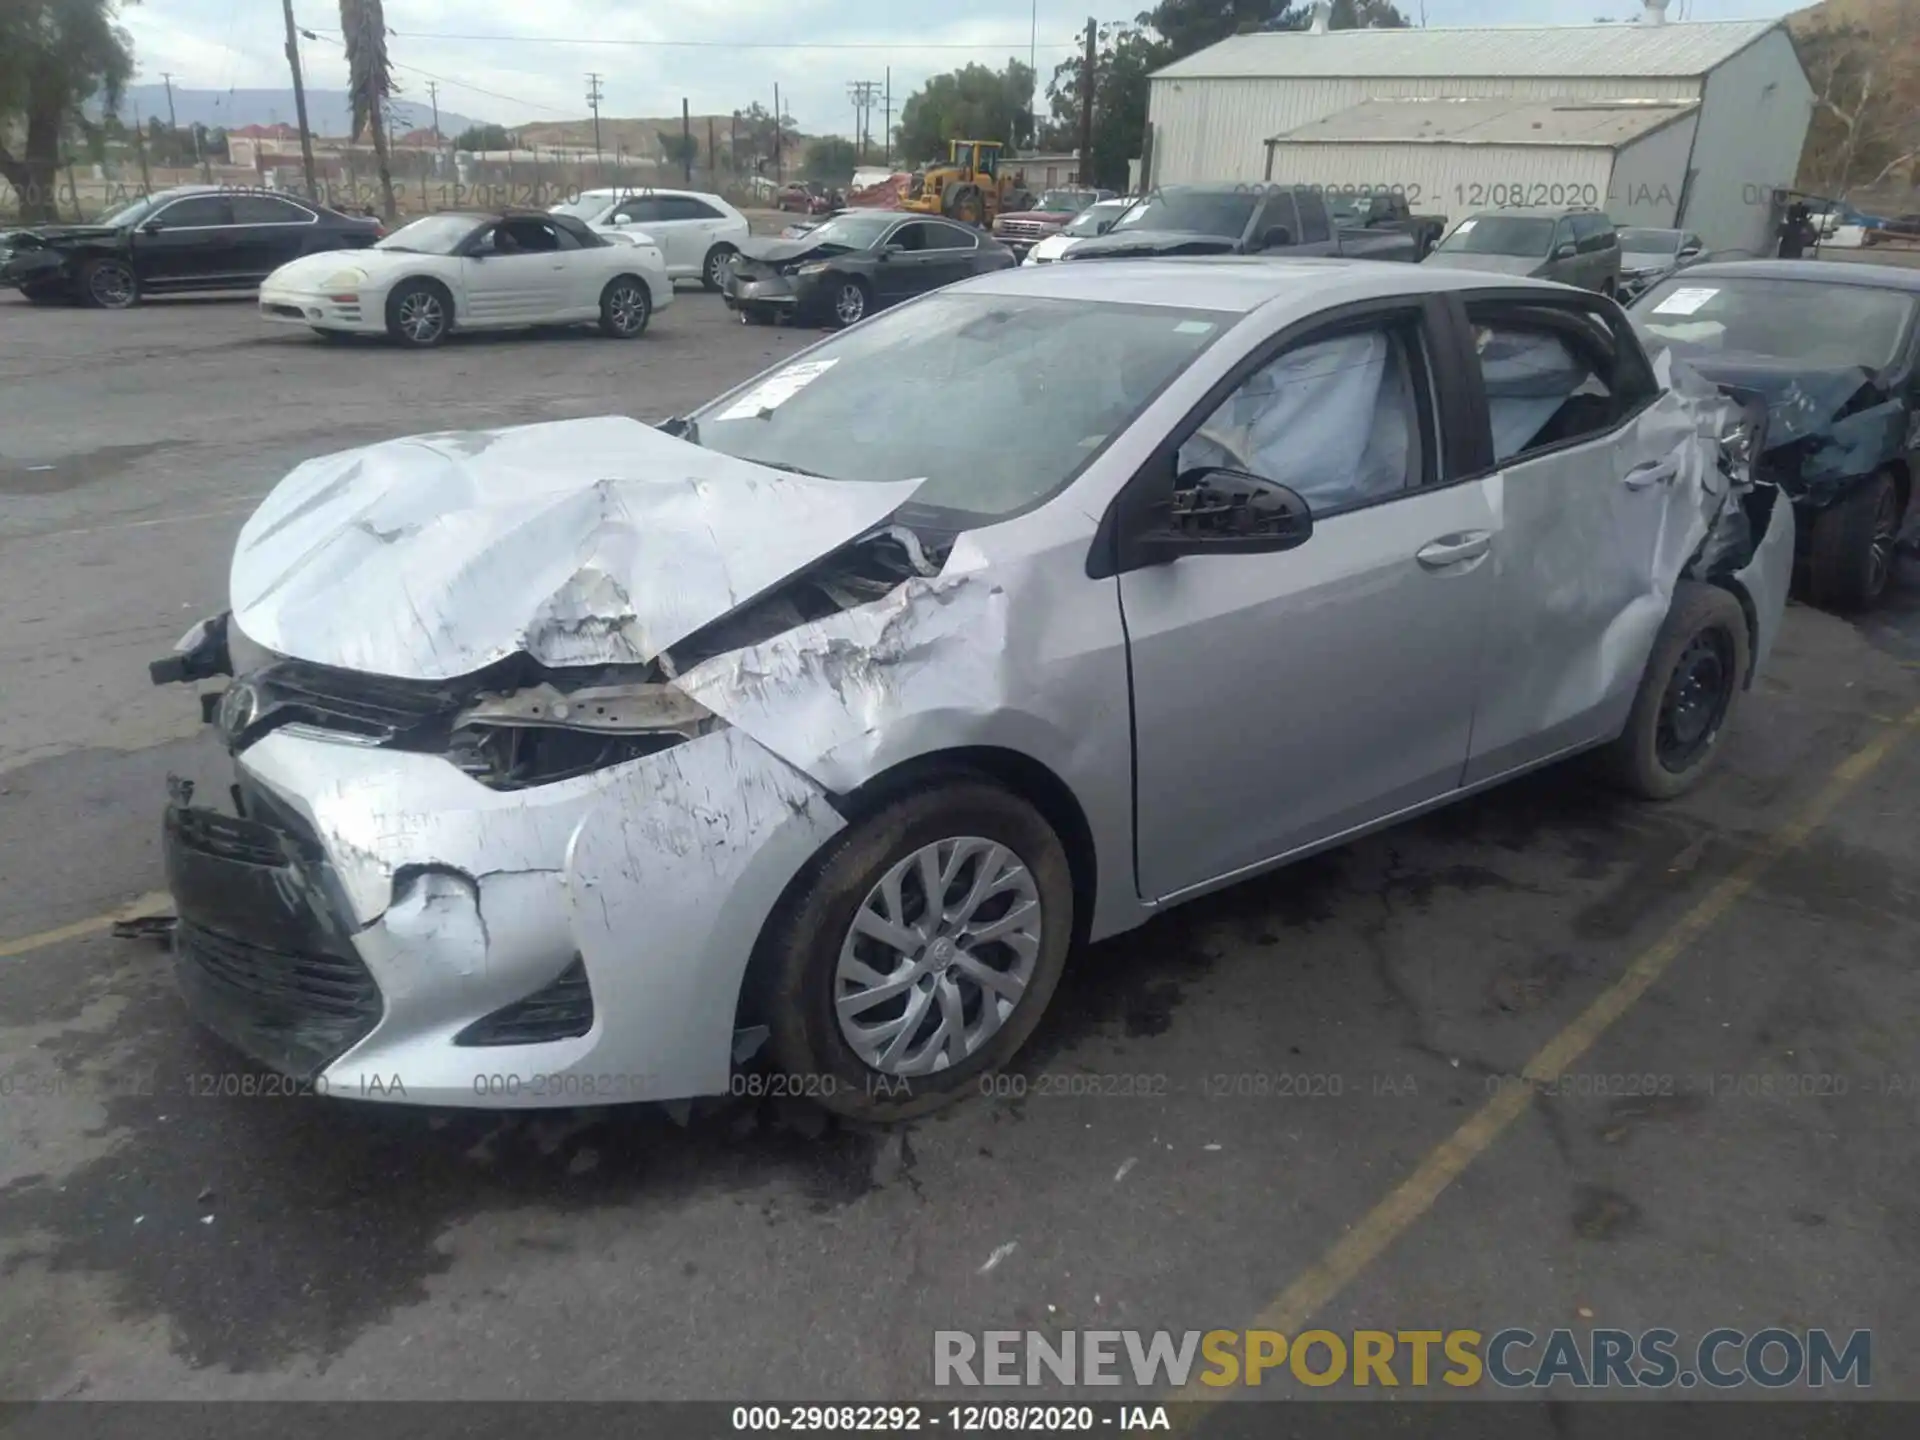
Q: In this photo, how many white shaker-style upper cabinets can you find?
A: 0